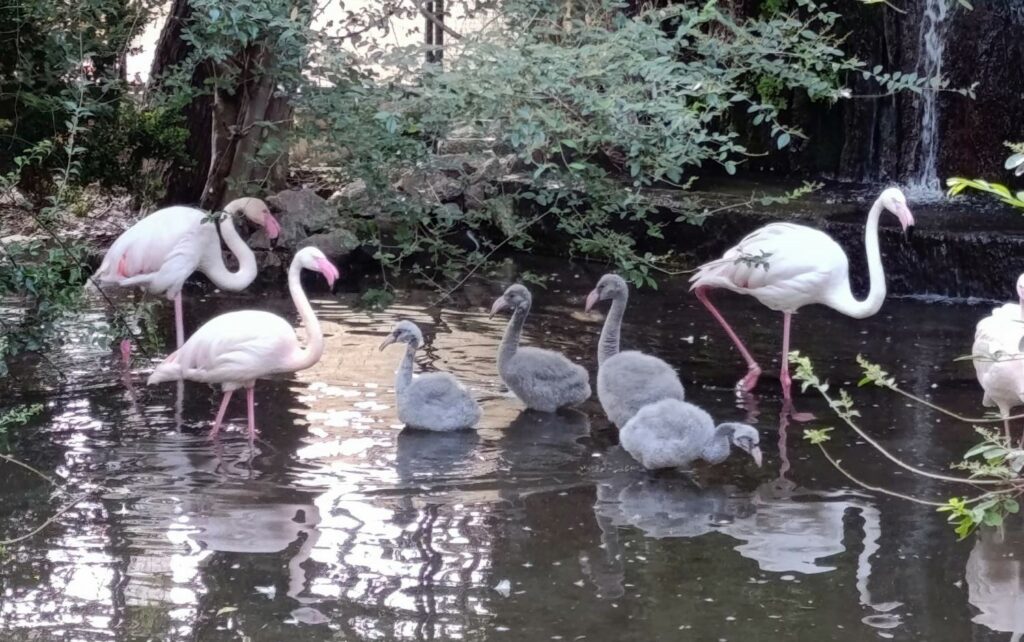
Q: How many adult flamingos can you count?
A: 4